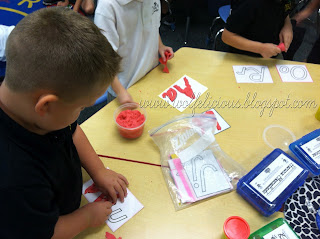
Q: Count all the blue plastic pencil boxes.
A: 2